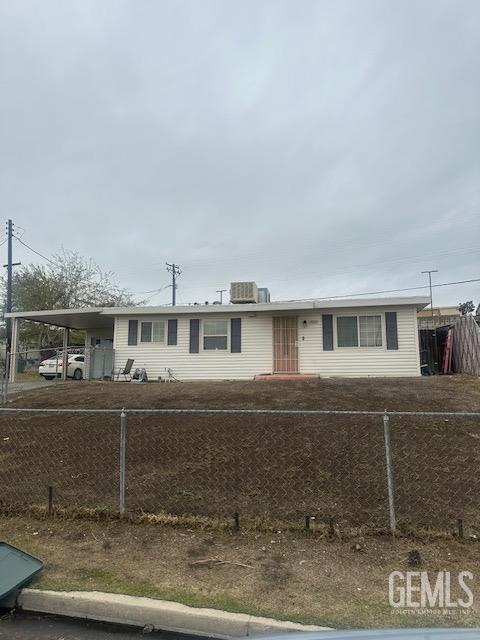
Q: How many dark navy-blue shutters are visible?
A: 6